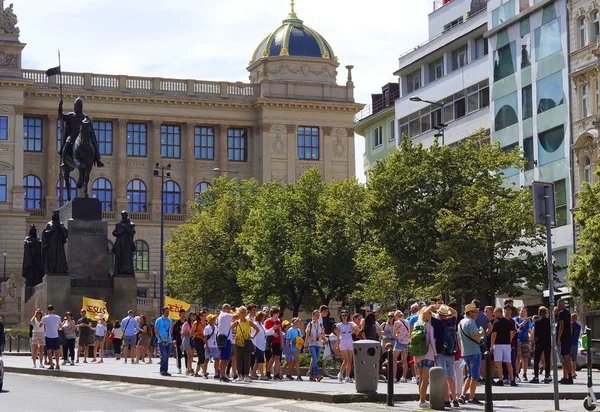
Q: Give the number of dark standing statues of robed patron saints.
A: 3